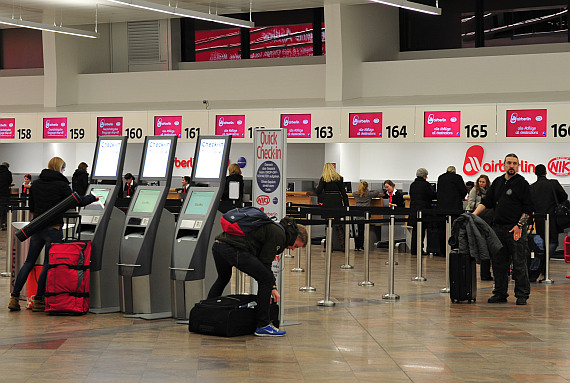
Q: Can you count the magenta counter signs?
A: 9